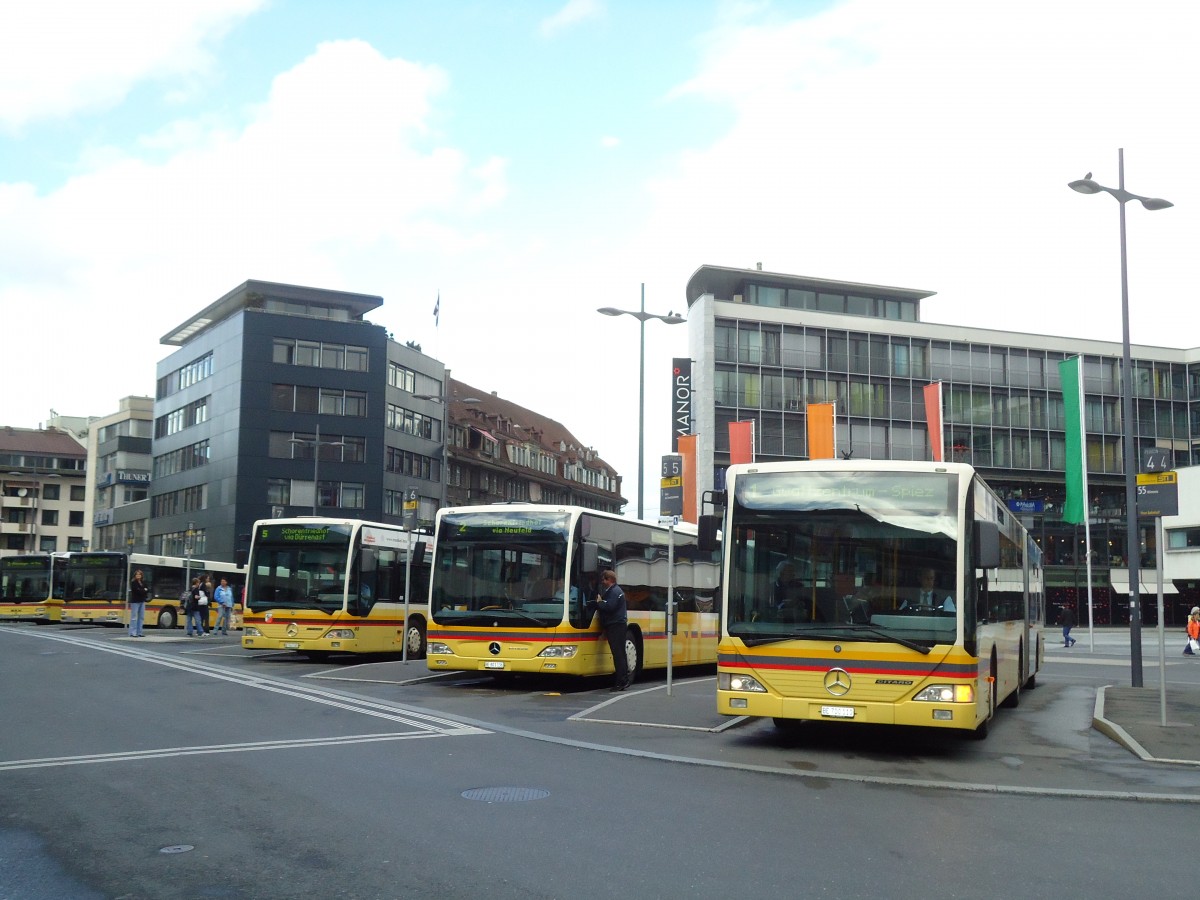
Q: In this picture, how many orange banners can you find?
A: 2